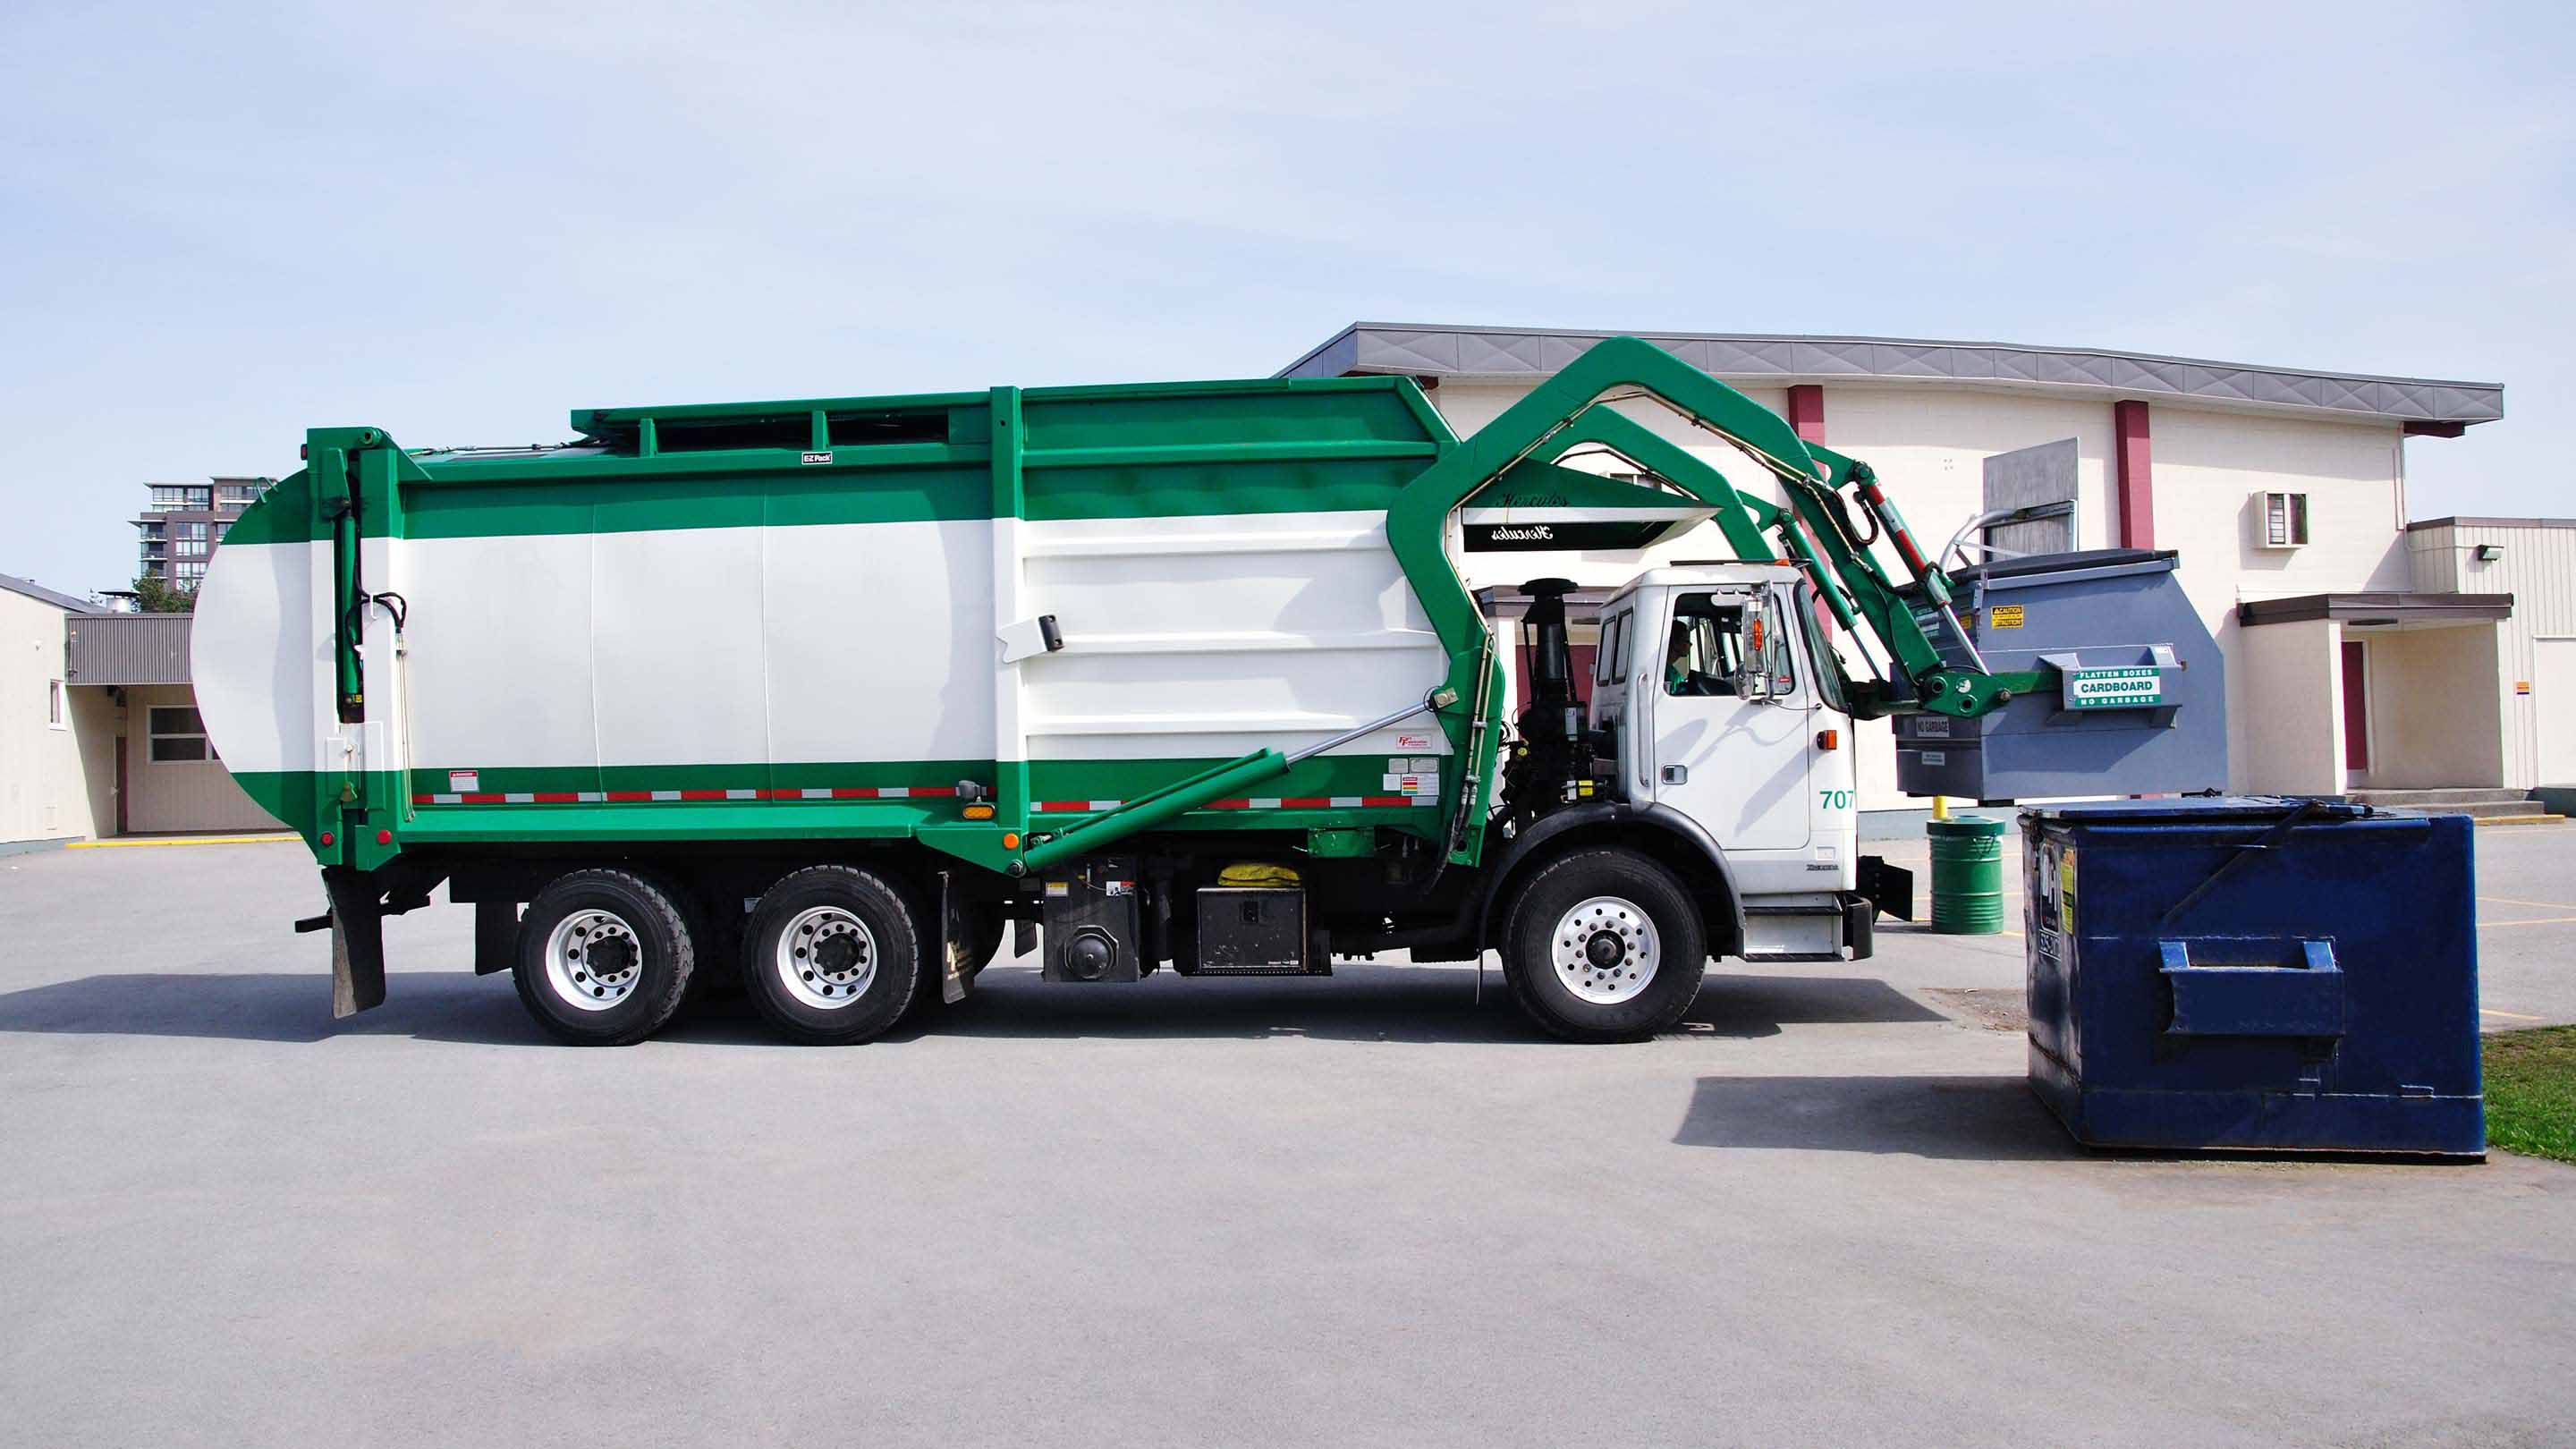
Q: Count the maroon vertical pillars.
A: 2